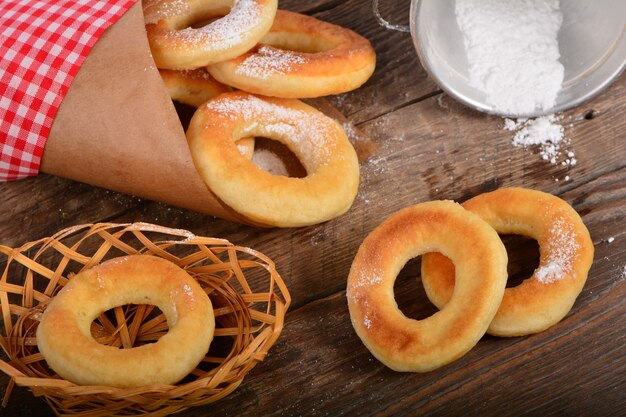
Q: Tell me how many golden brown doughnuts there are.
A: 7